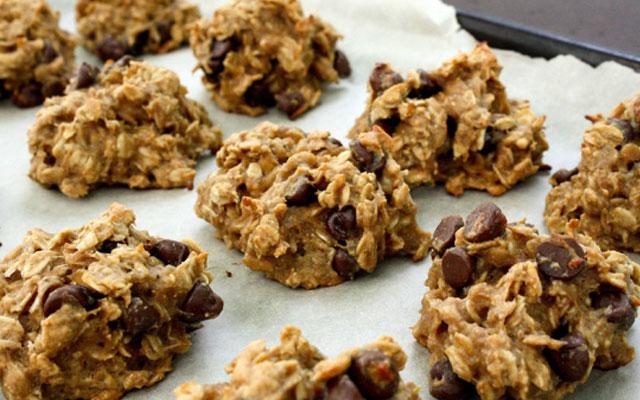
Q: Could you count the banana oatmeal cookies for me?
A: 10